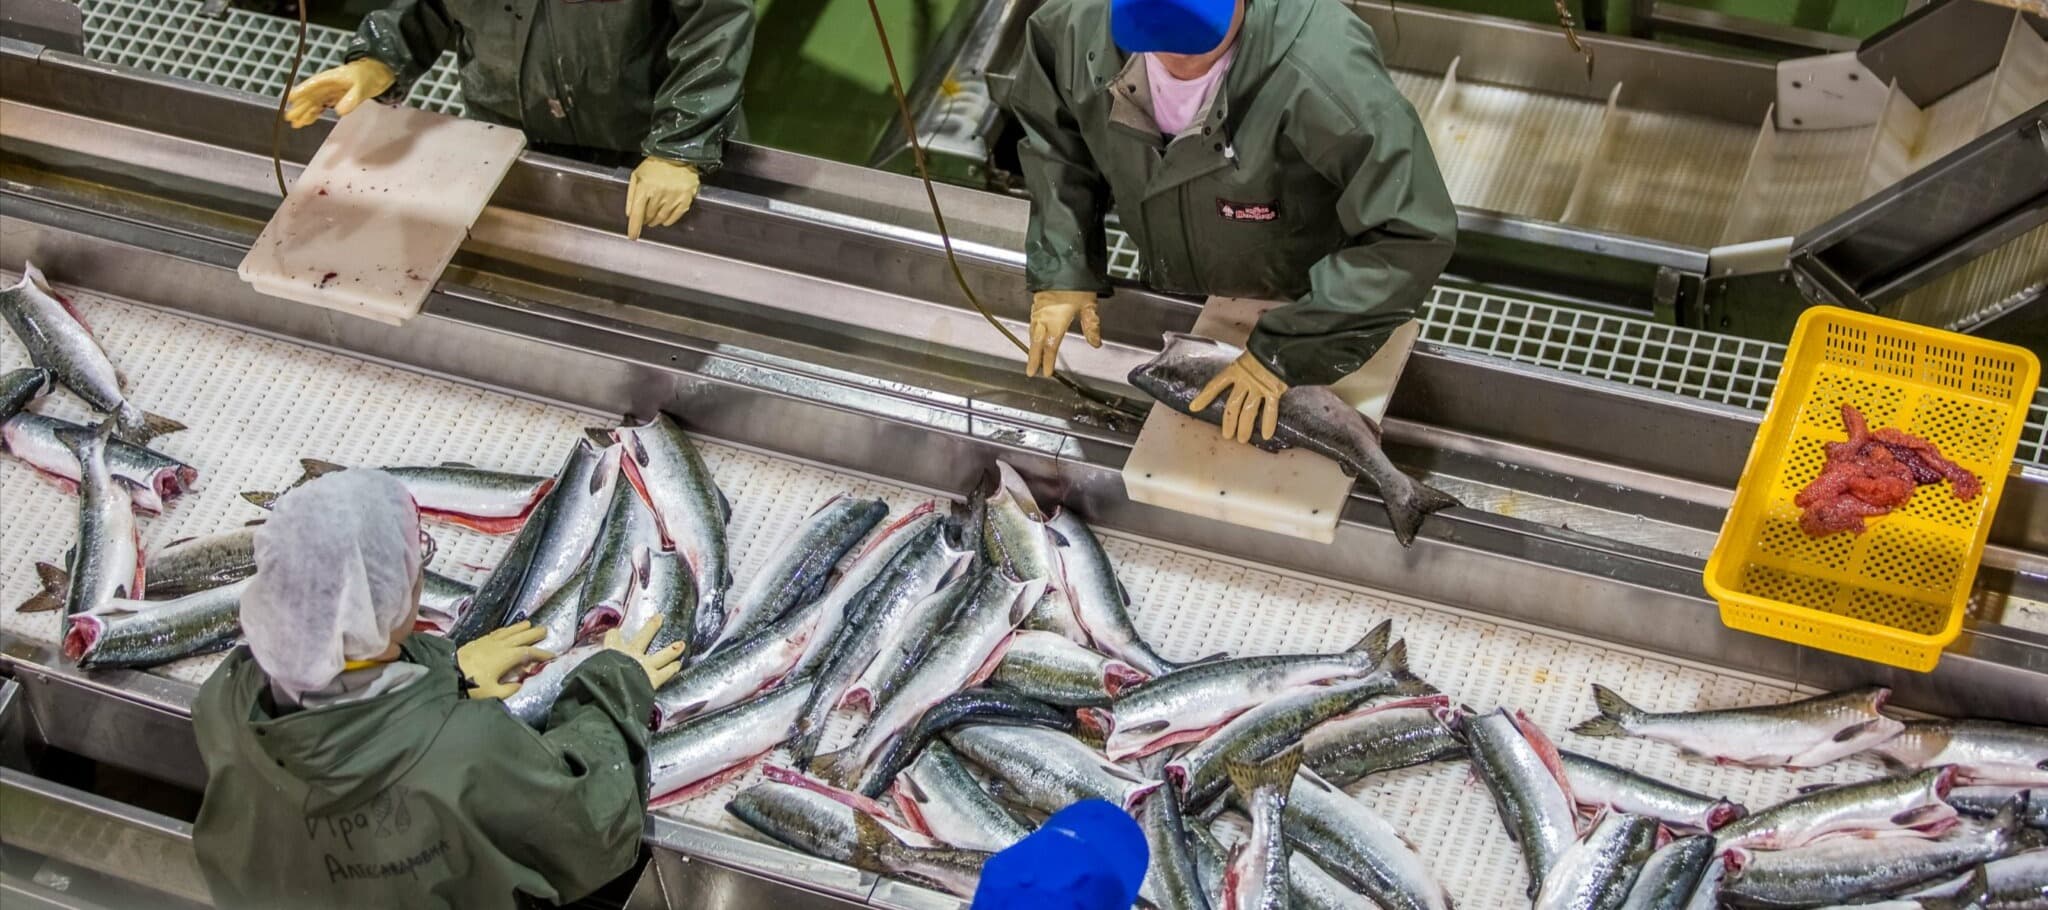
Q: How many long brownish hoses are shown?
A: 2